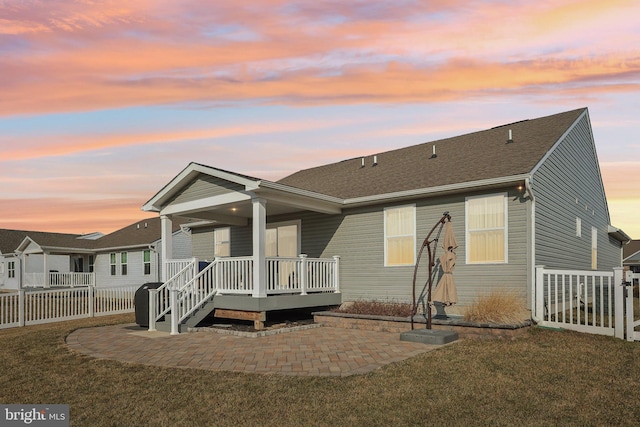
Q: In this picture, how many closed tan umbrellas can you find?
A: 1